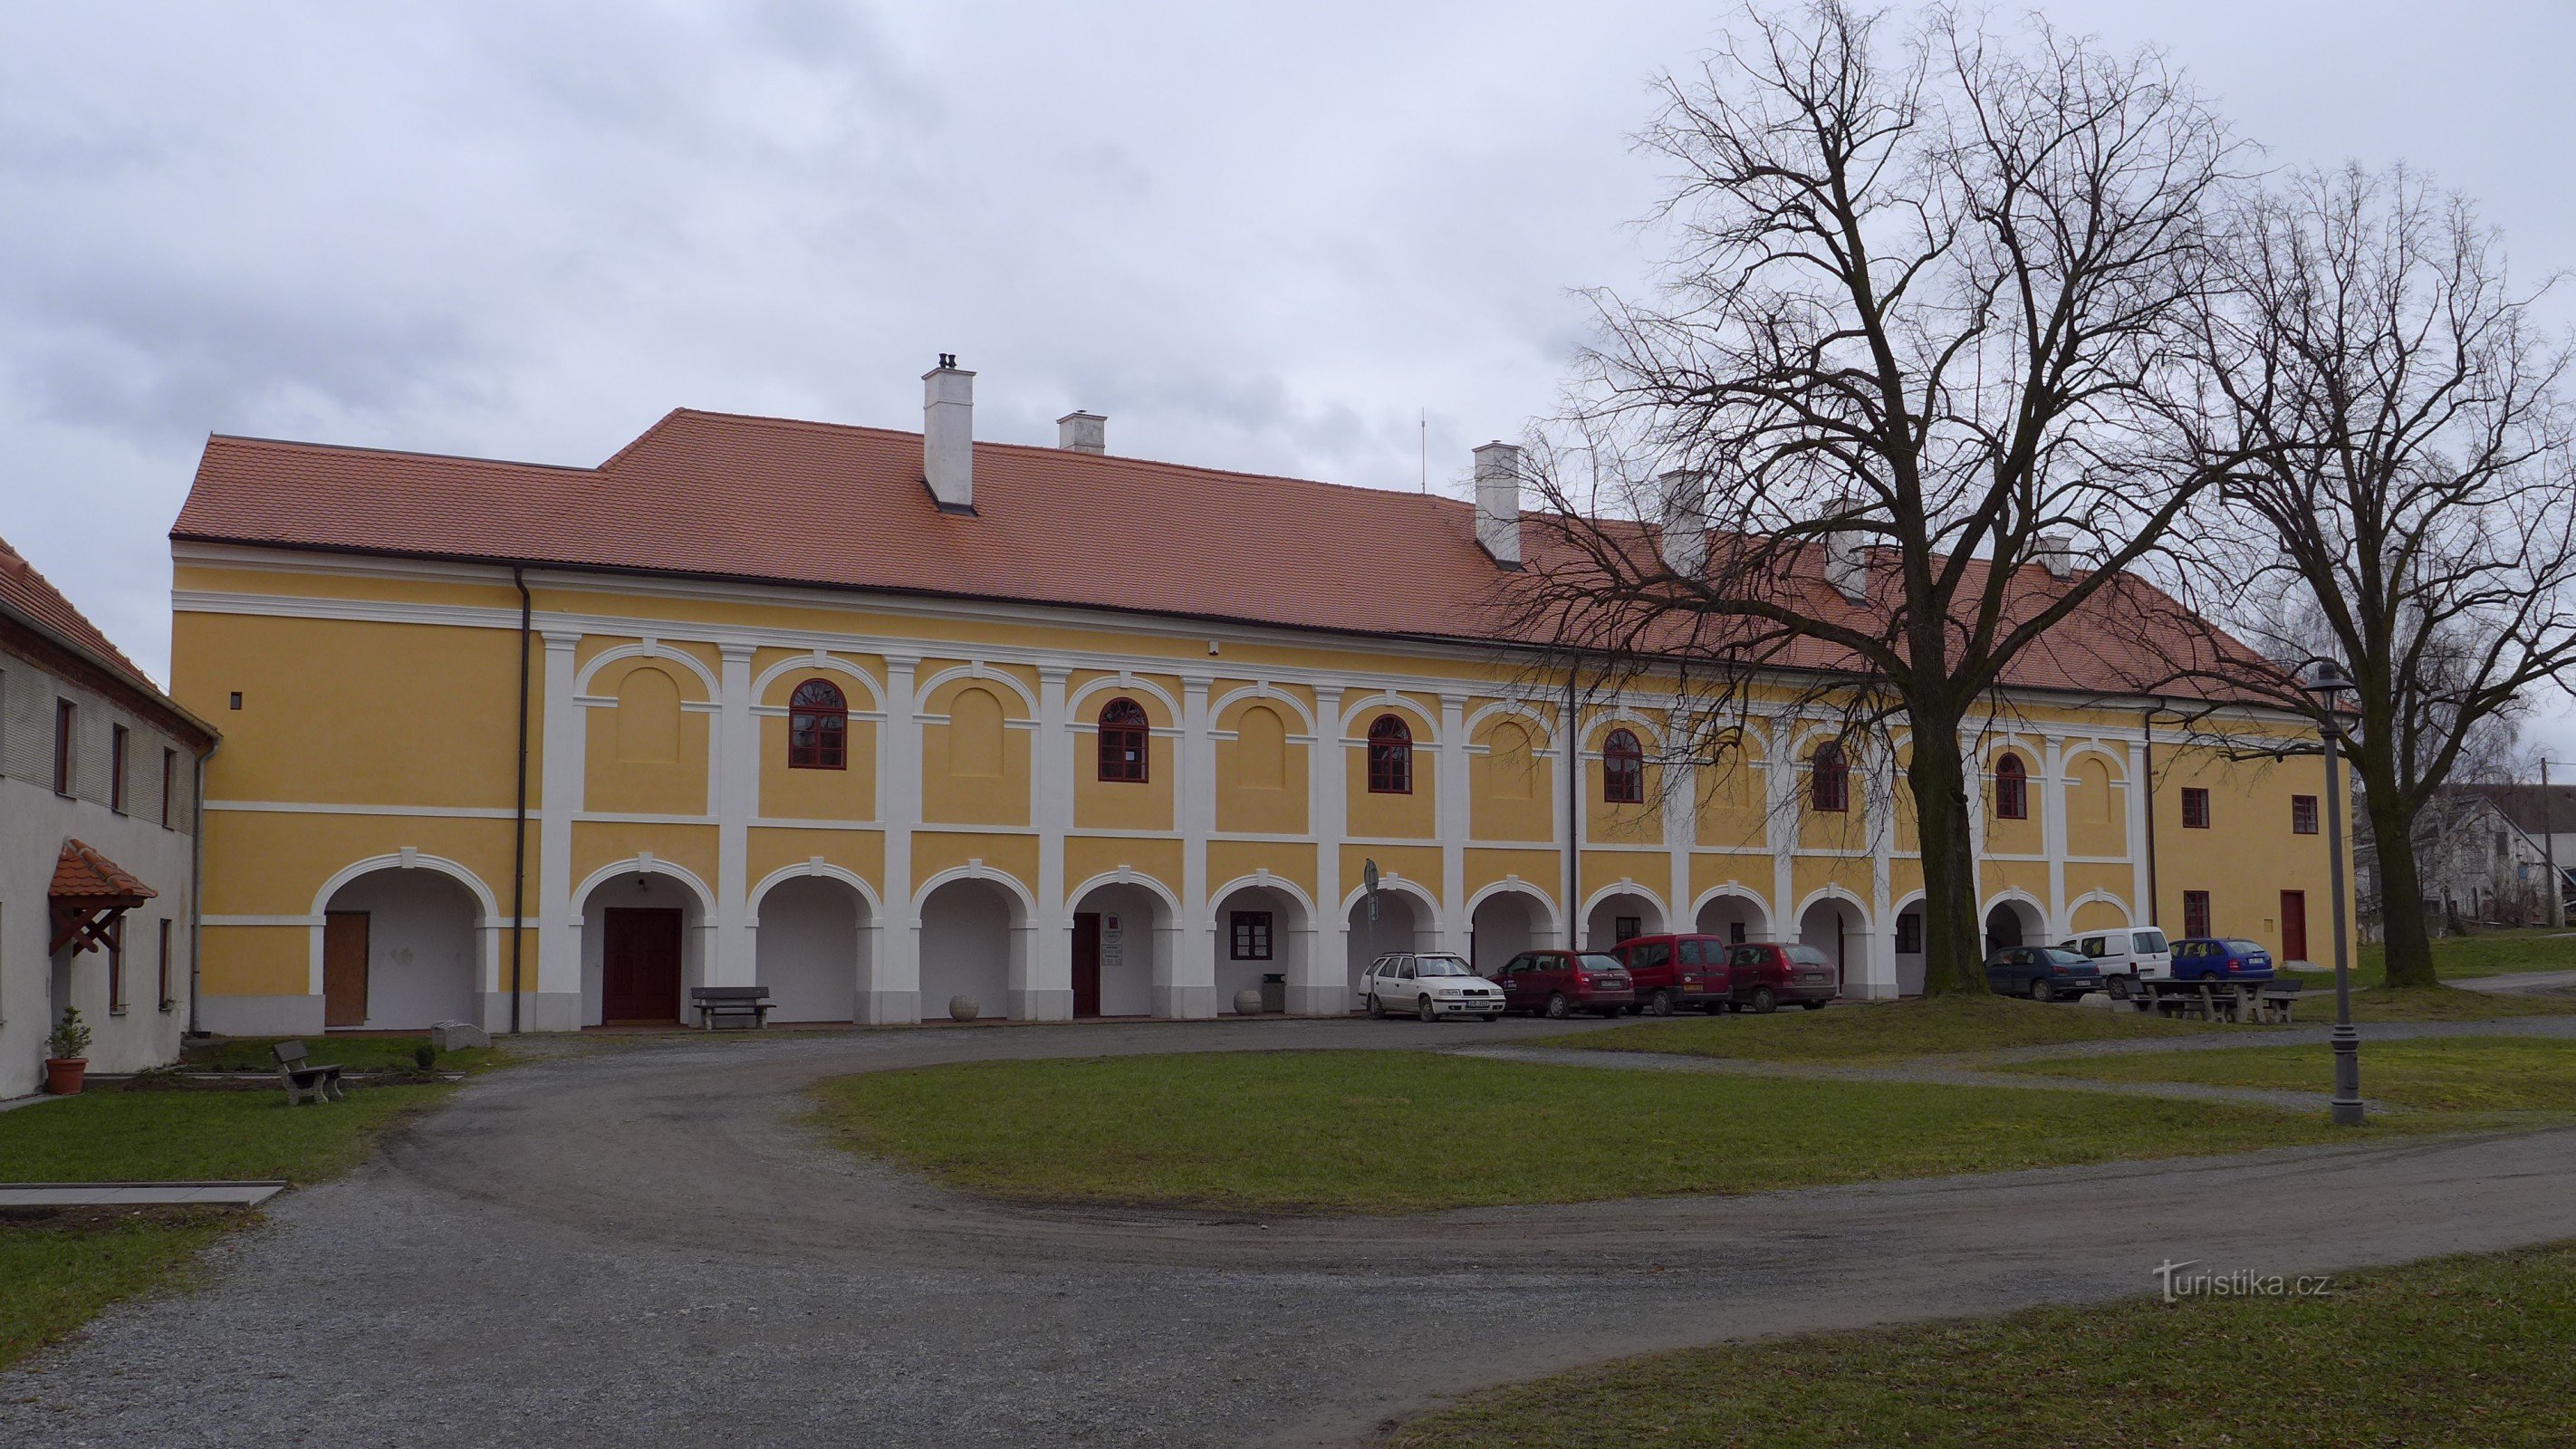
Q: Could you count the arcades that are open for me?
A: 13